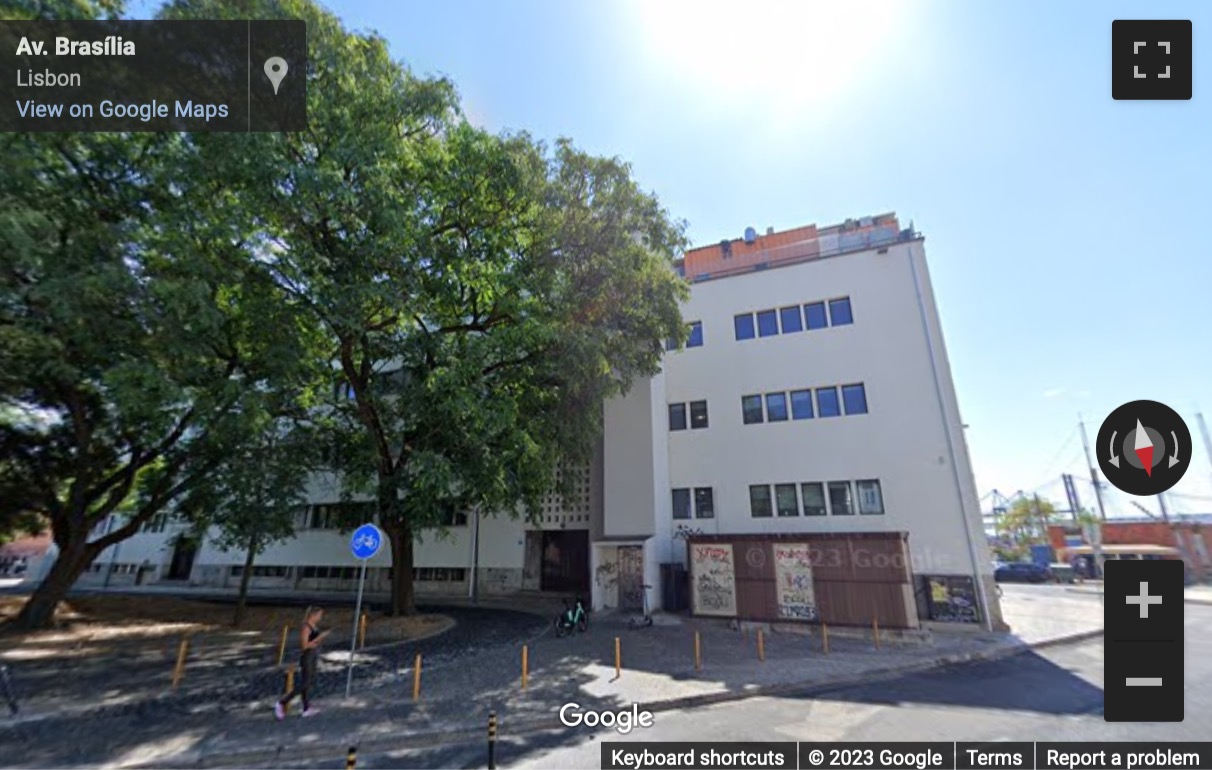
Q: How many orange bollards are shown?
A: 11